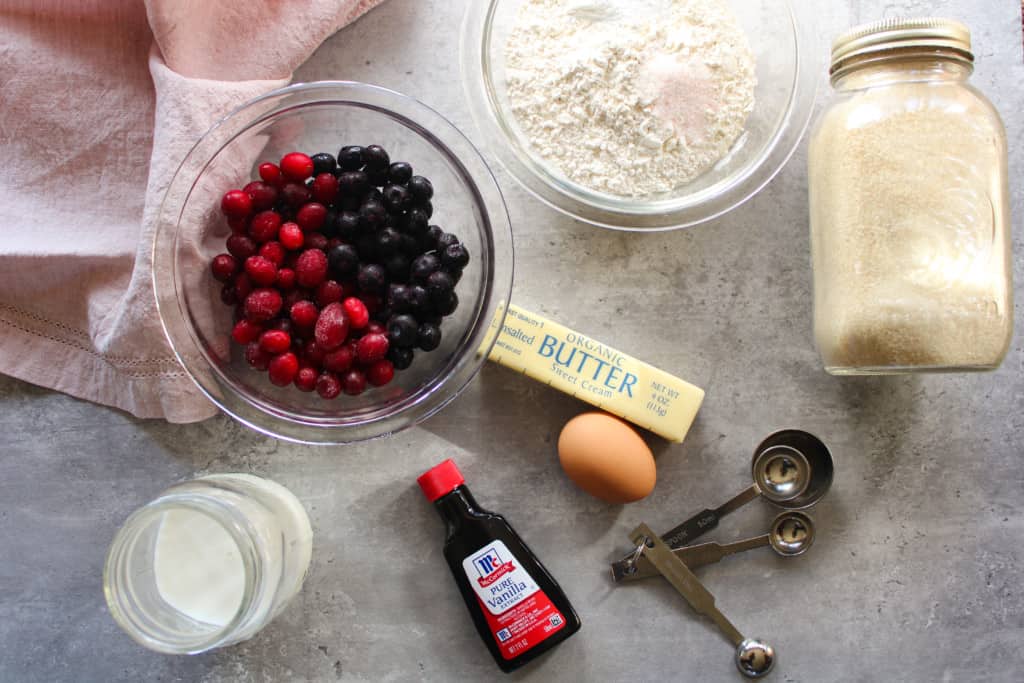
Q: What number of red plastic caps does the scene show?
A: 1